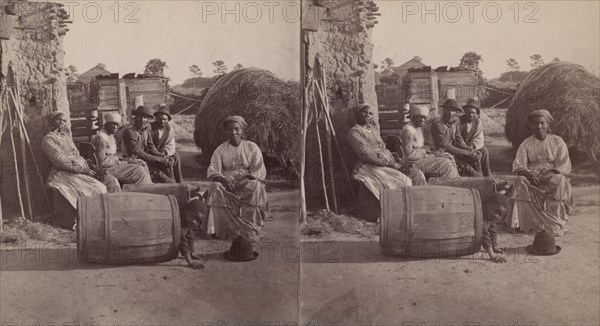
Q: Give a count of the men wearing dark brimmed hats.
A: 2